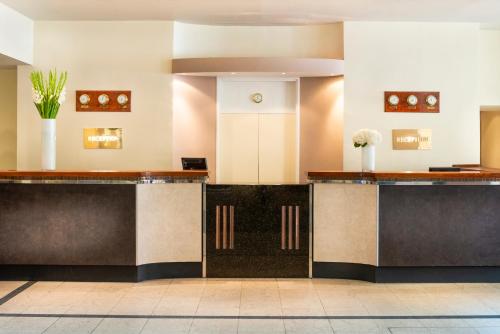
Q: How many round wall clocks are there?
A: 7